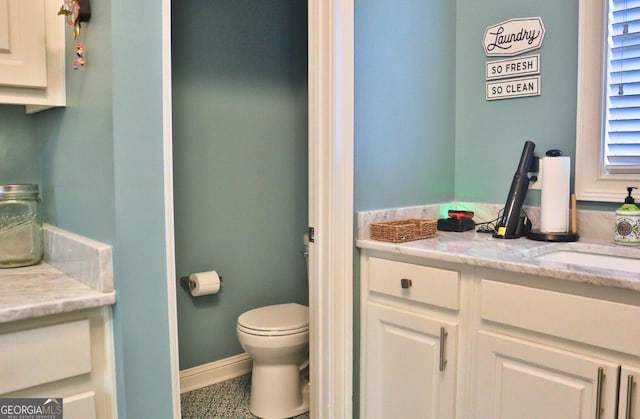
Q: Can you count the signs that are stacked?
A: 3